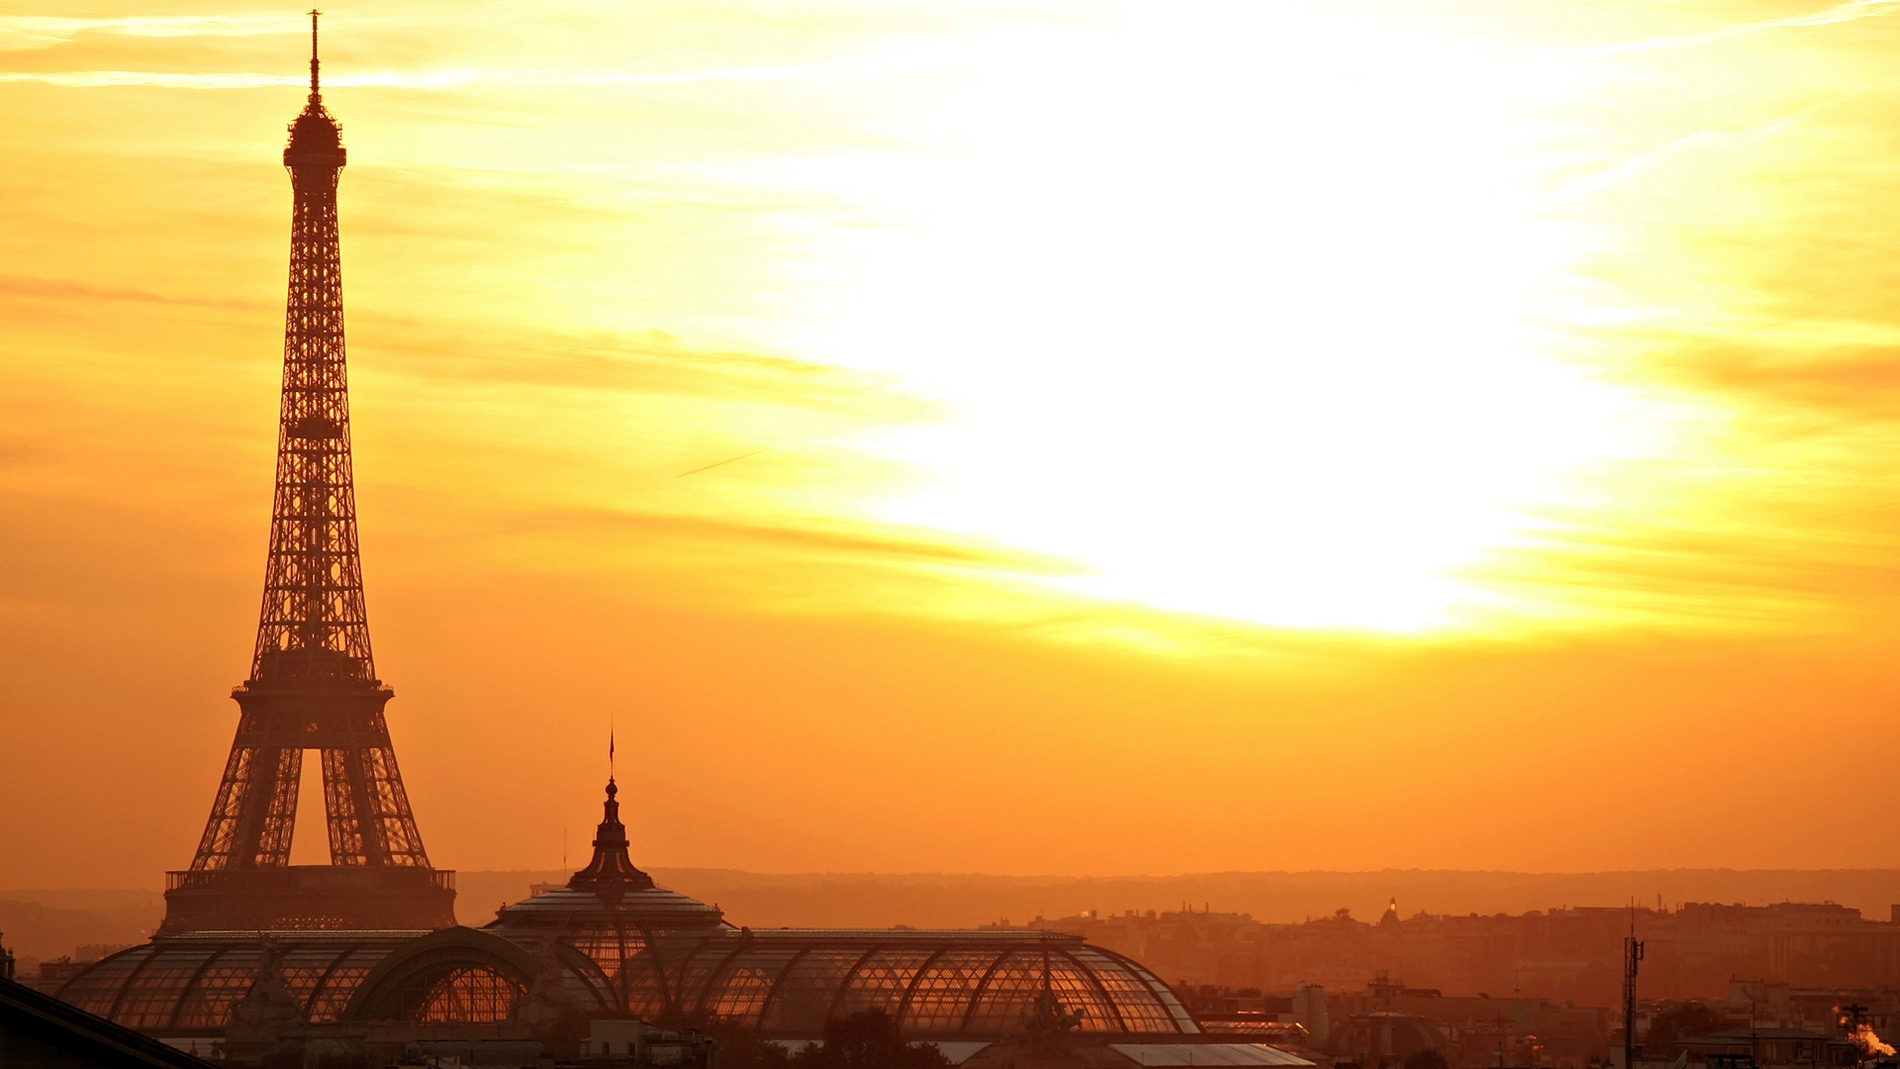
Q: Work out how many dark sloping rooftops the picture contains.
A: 1